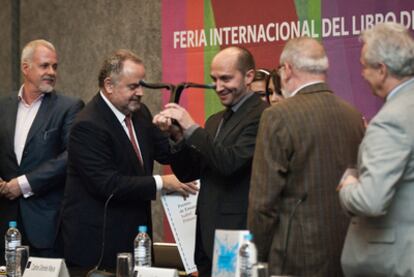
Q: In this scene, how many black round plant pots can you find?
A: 0